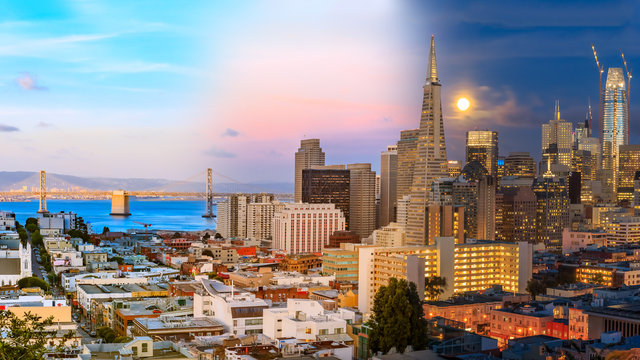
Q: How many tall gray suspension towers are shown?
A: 2